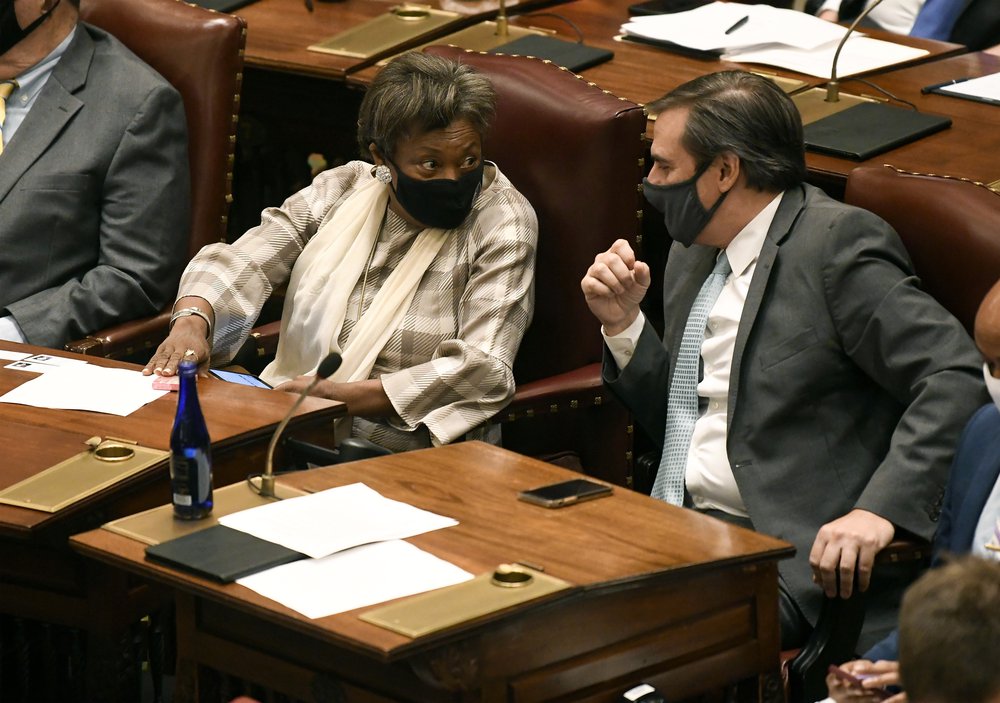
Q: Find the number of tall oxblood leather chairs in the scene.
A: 3